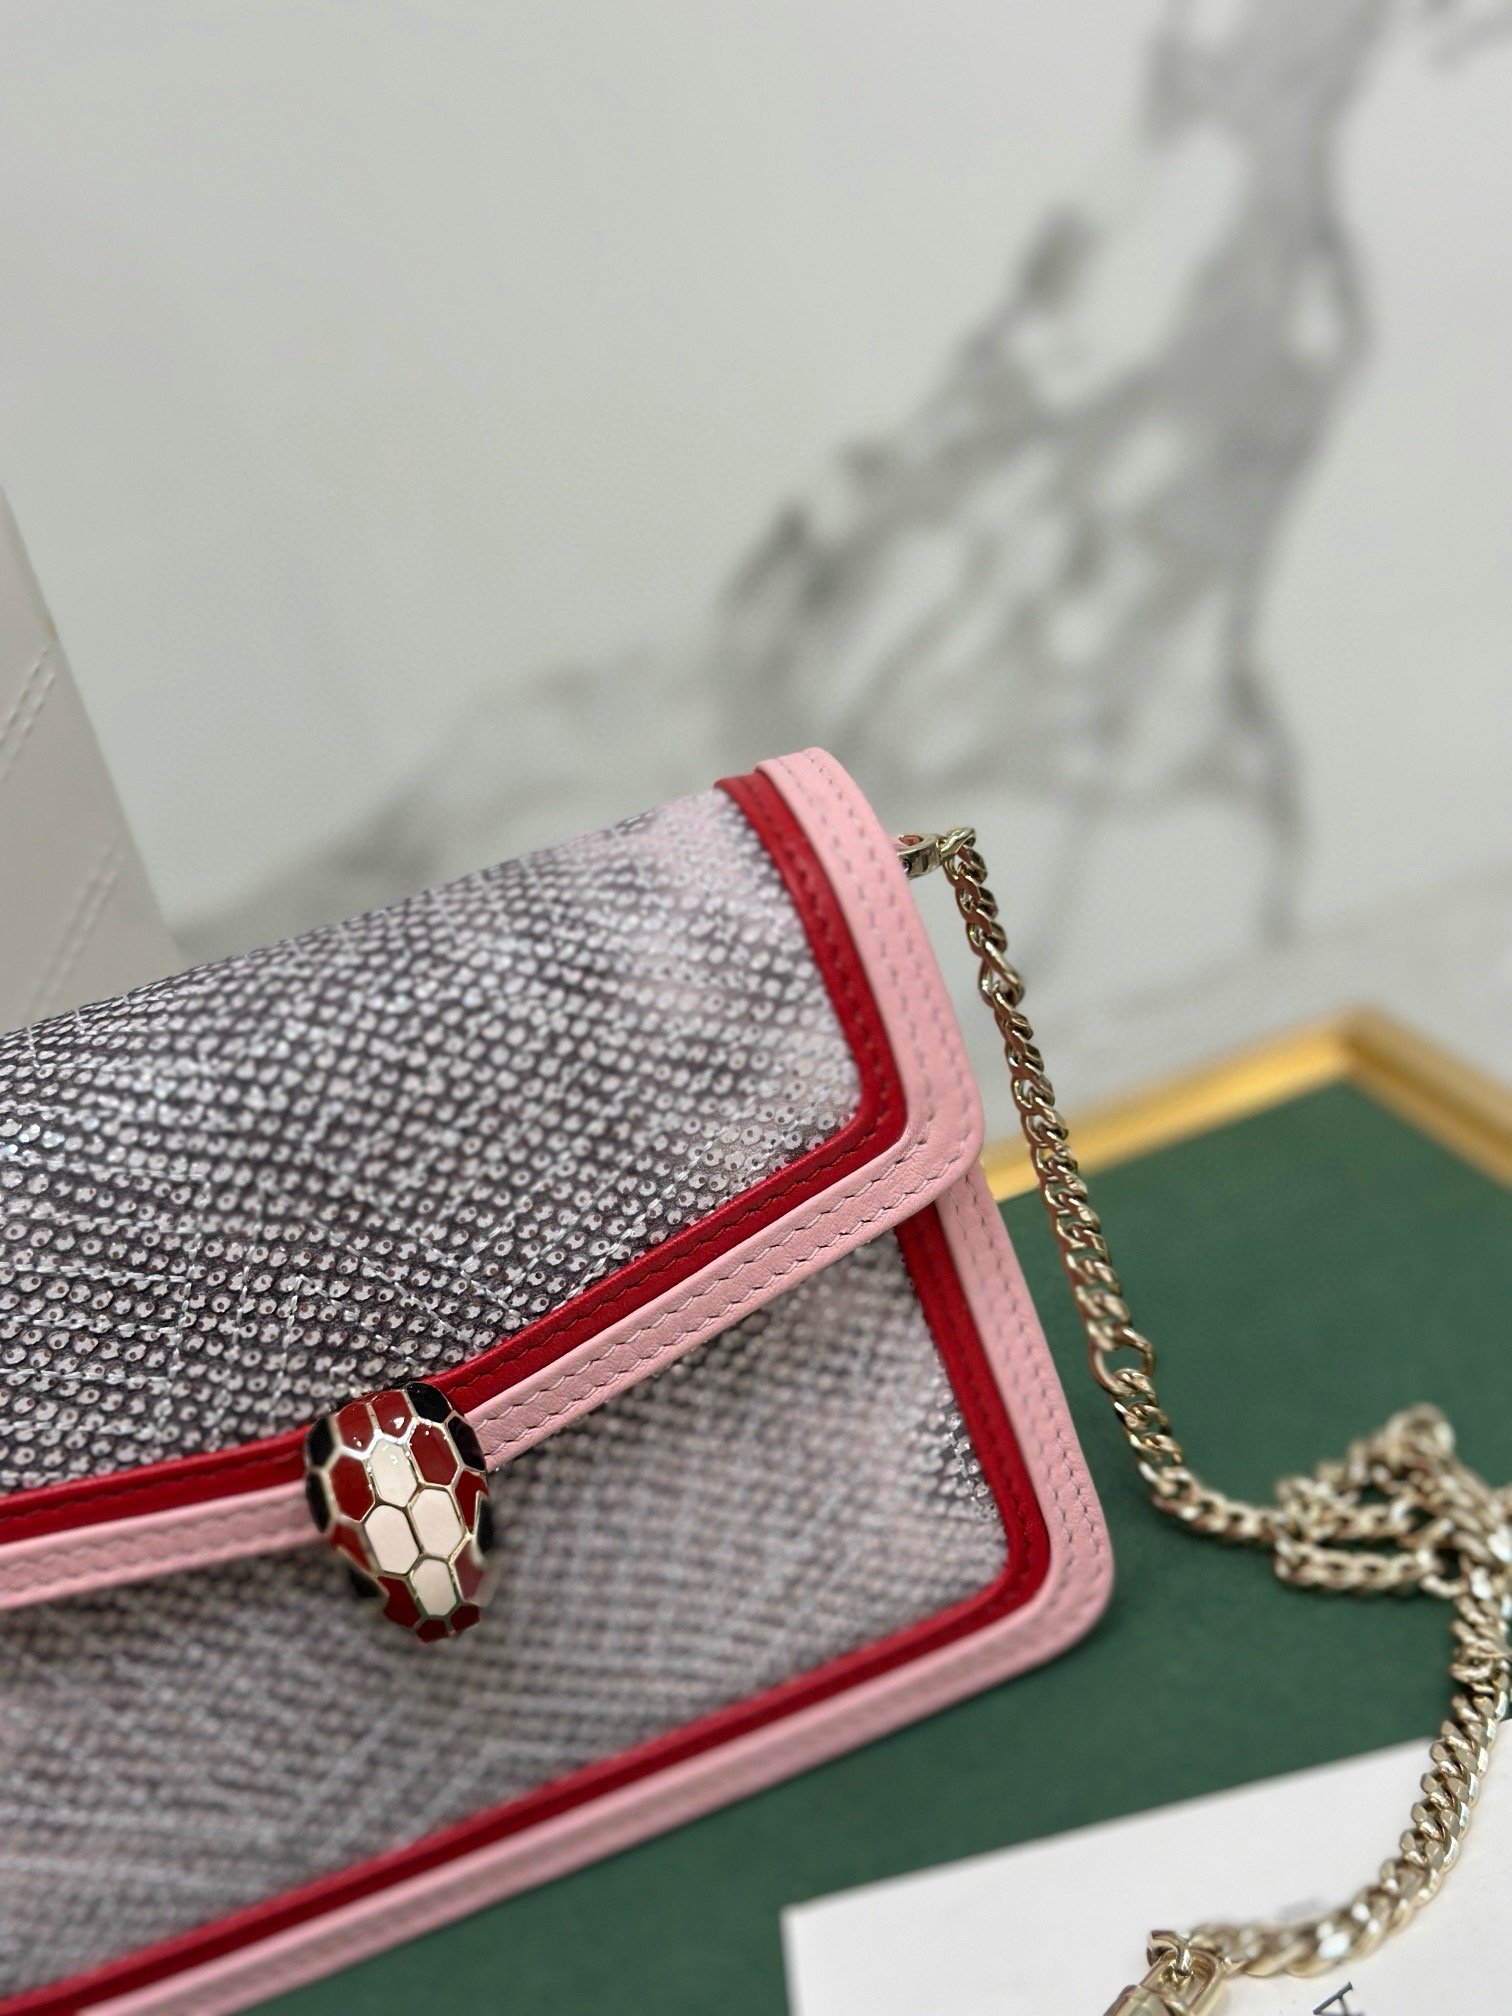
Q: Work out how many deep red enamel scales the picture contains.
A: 10